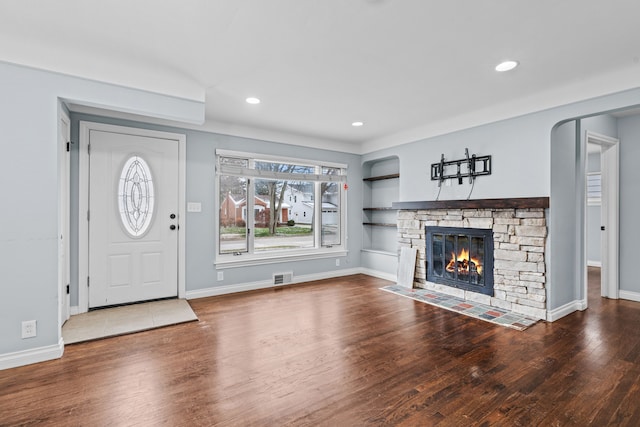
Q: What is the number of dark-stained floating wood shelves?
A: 3